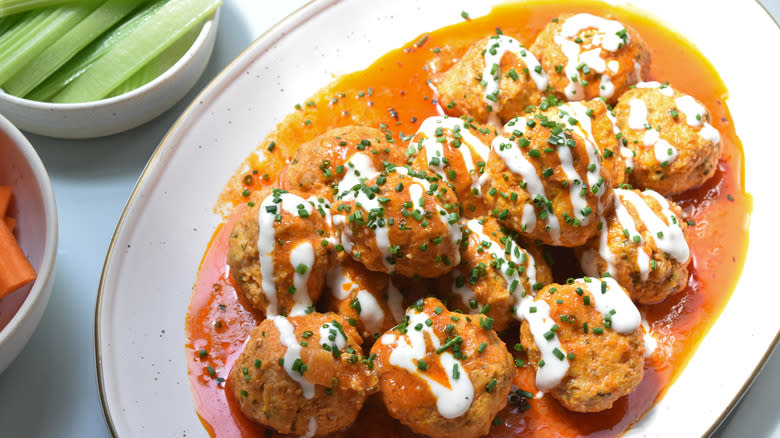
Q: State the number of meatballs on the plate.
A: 15